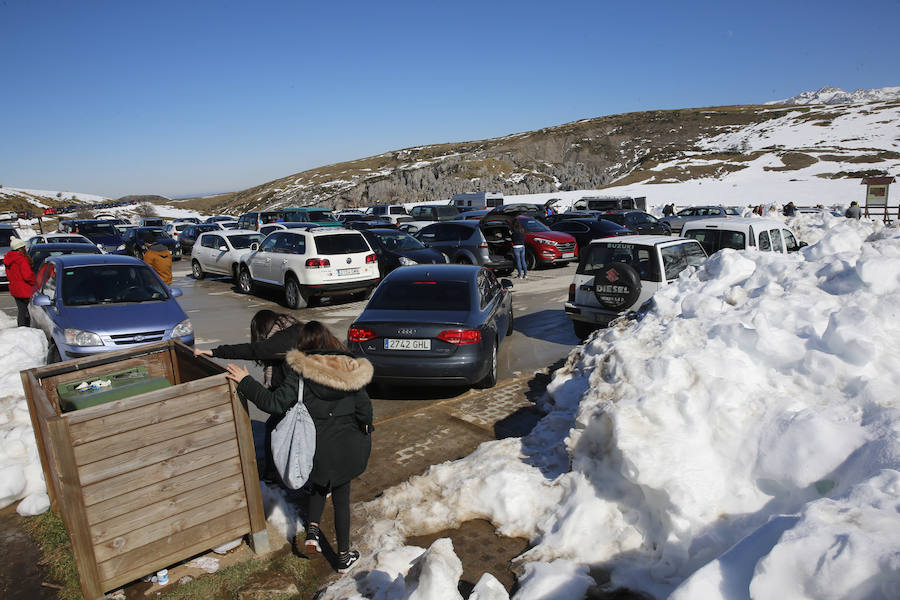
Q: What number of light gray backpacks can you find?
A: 1